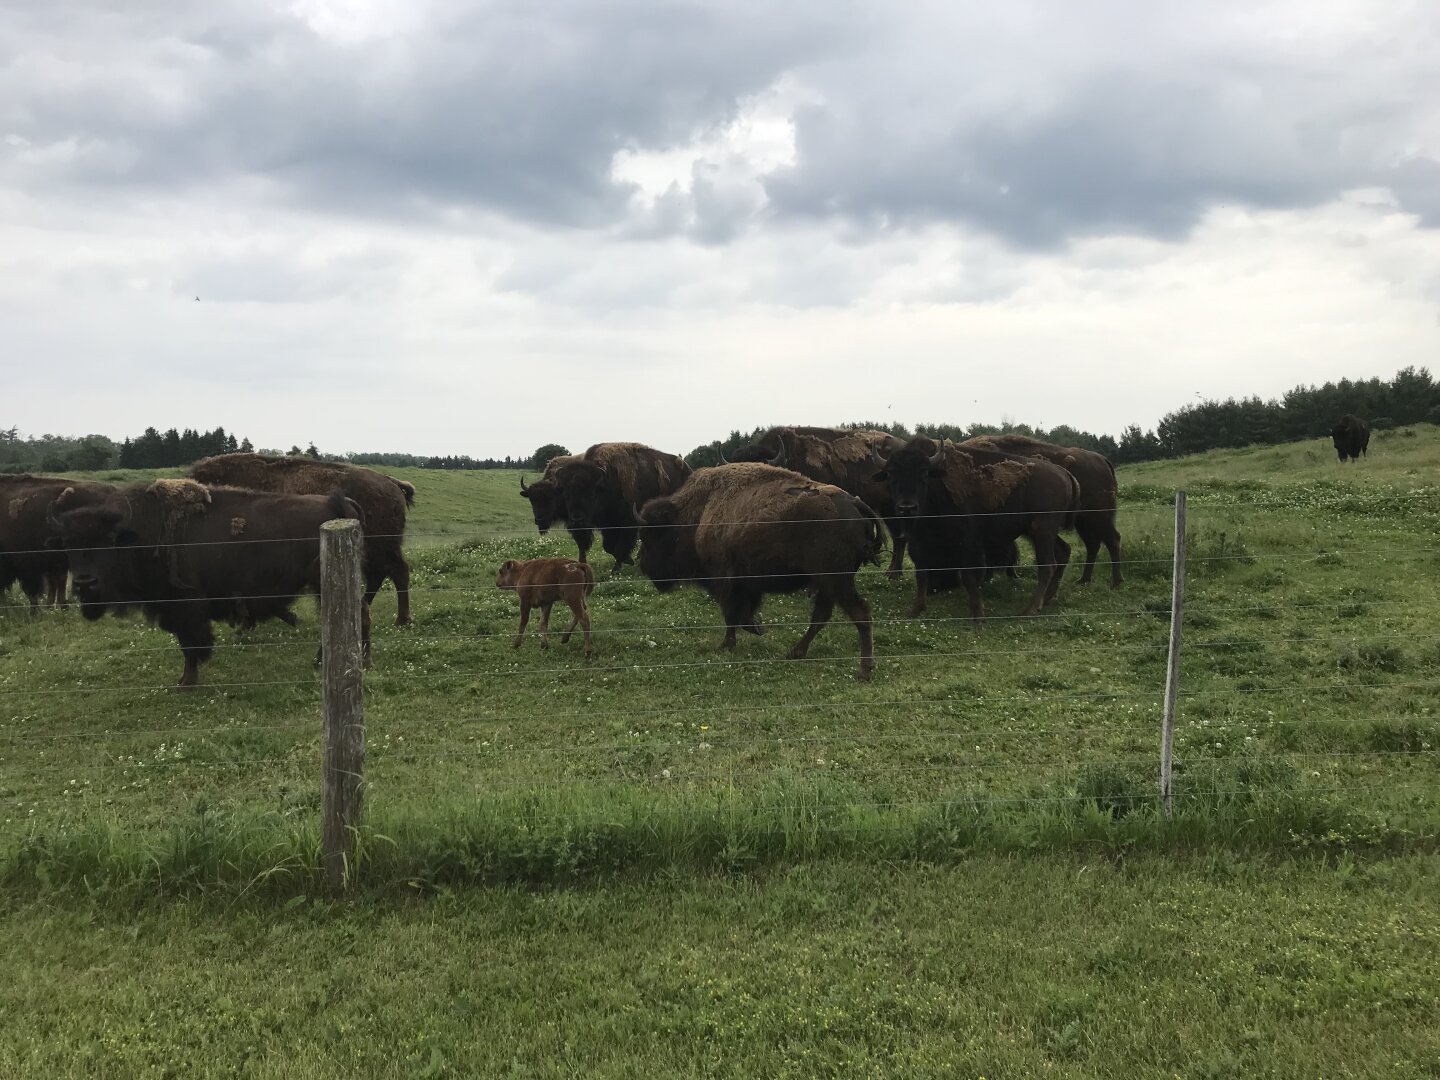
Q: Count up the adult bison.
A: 10